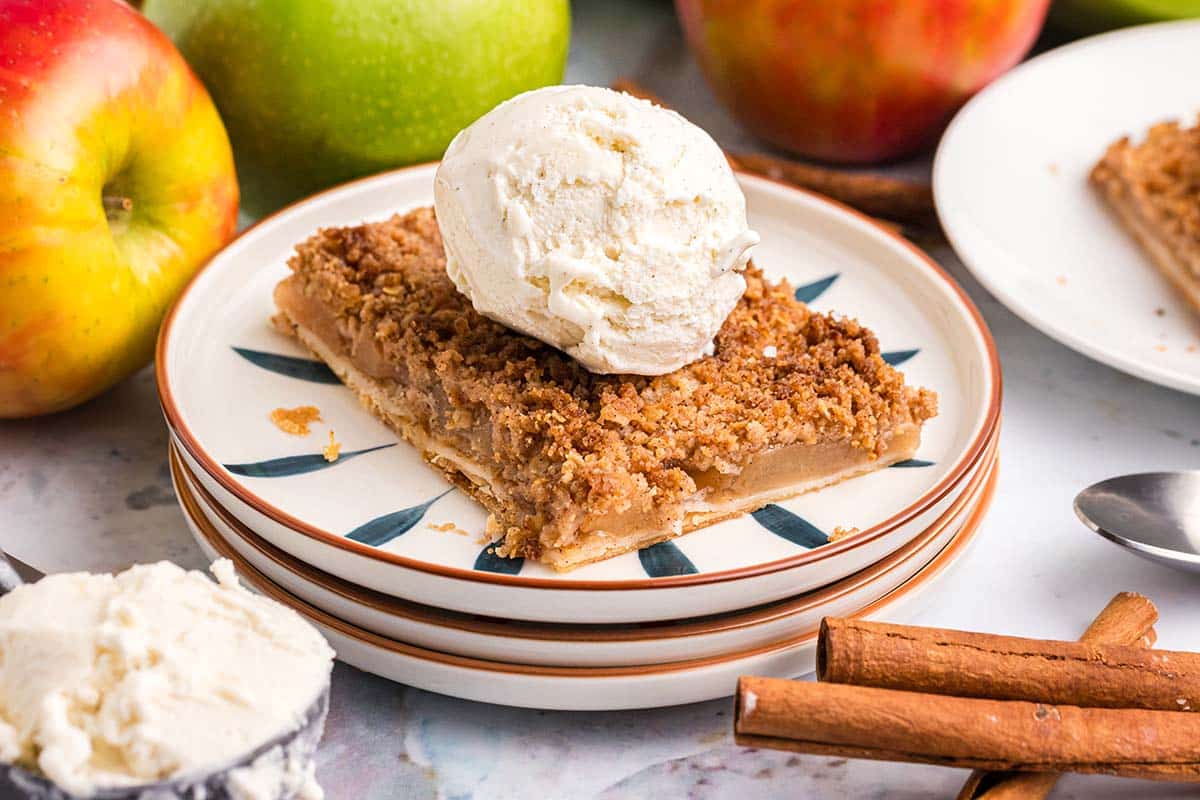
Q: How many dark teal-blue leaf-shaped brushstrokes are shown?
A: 9